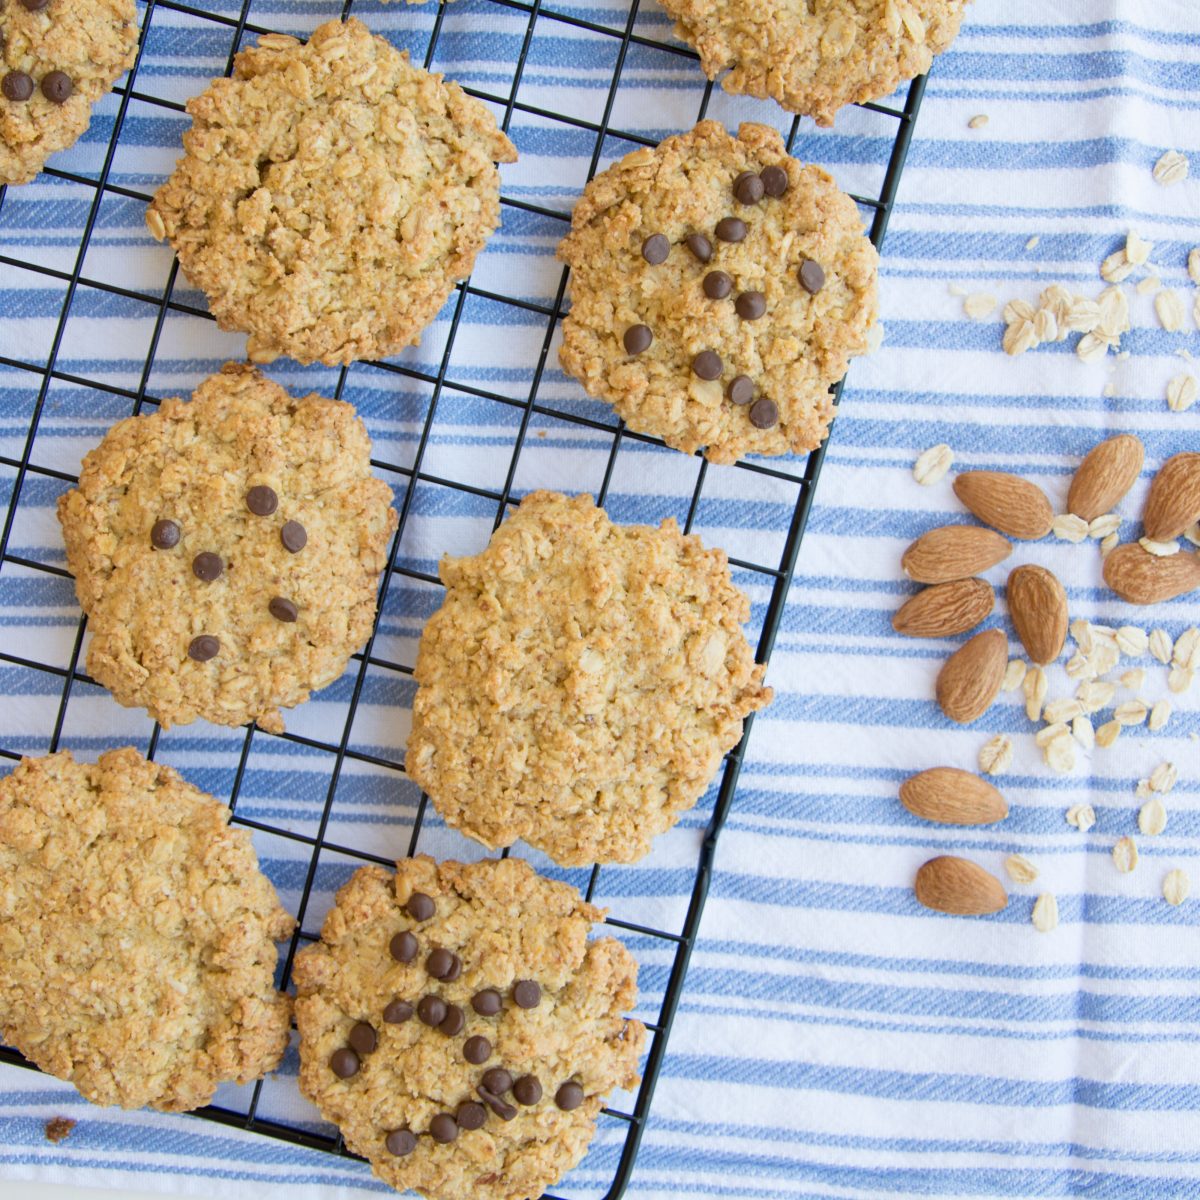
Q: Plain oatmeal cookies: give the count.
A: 4